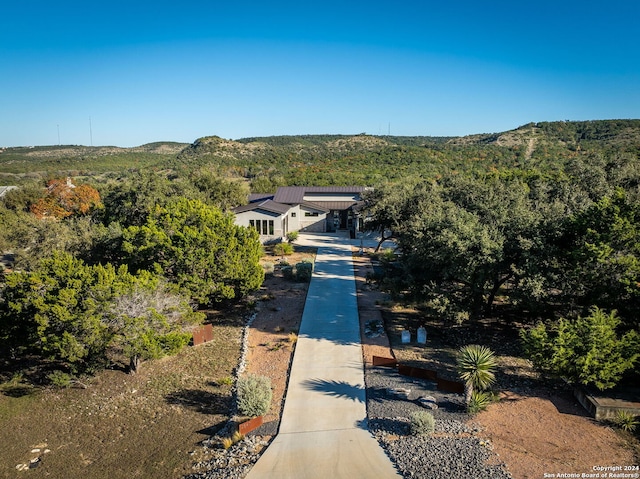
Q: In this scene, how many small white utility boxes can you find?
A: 2